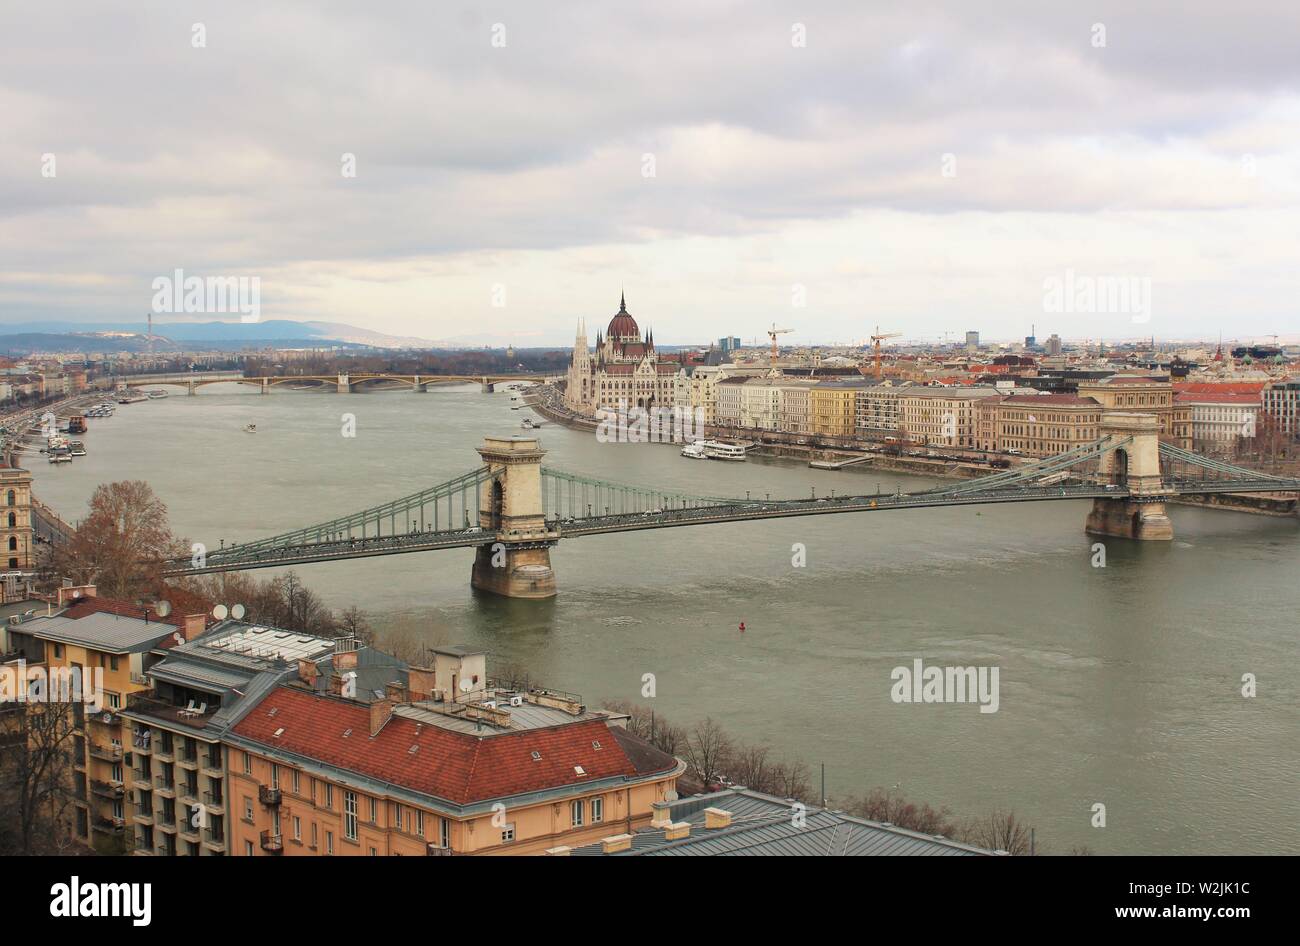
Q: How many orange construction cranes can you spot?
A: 2